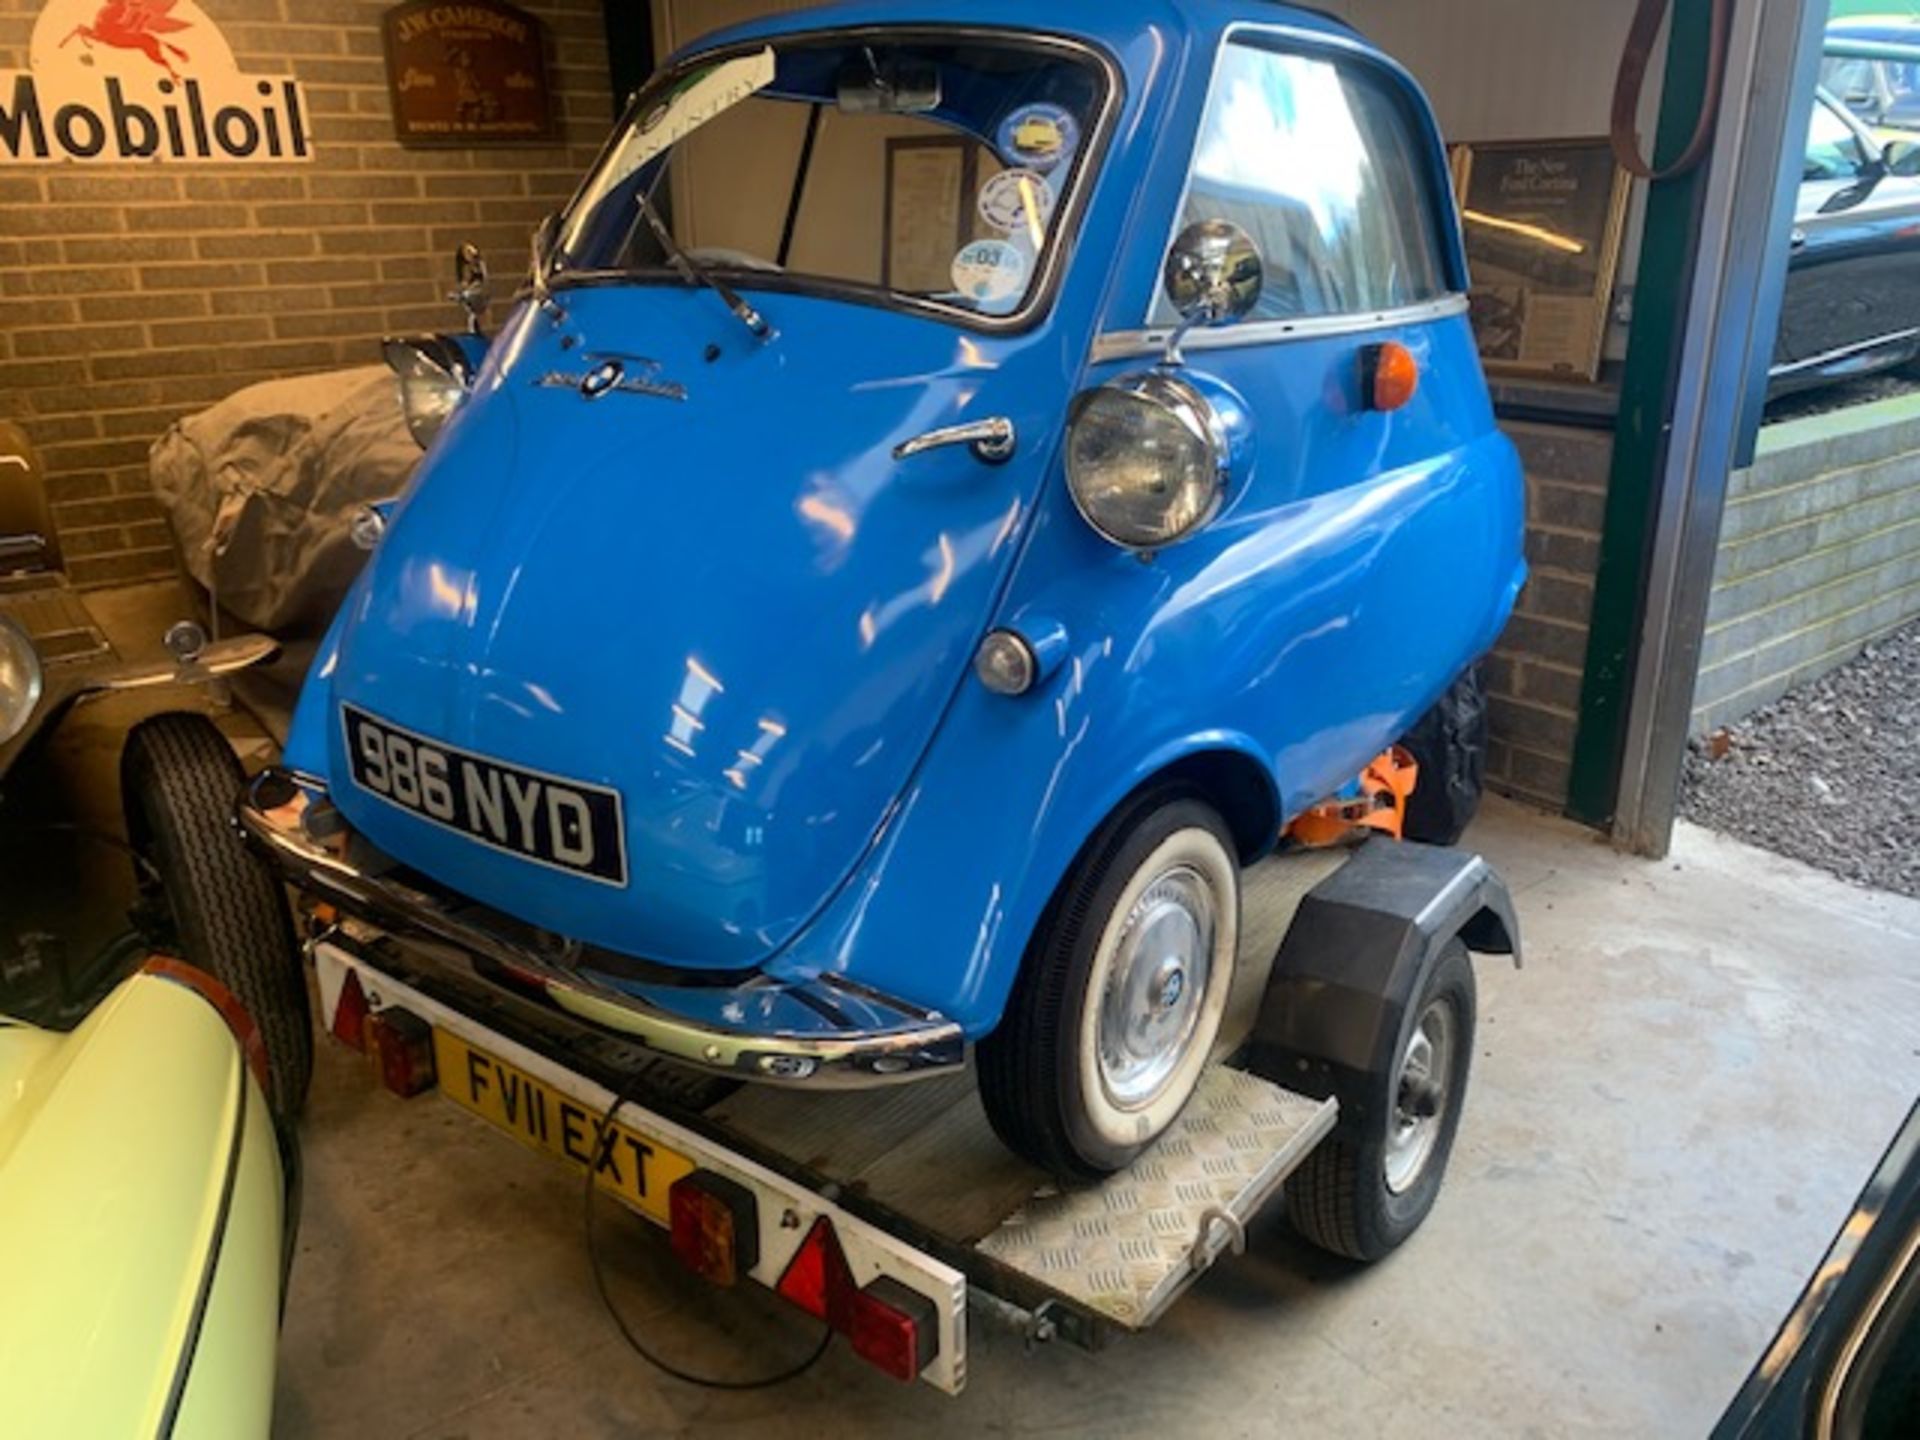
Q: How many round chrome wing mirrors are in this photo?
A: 2